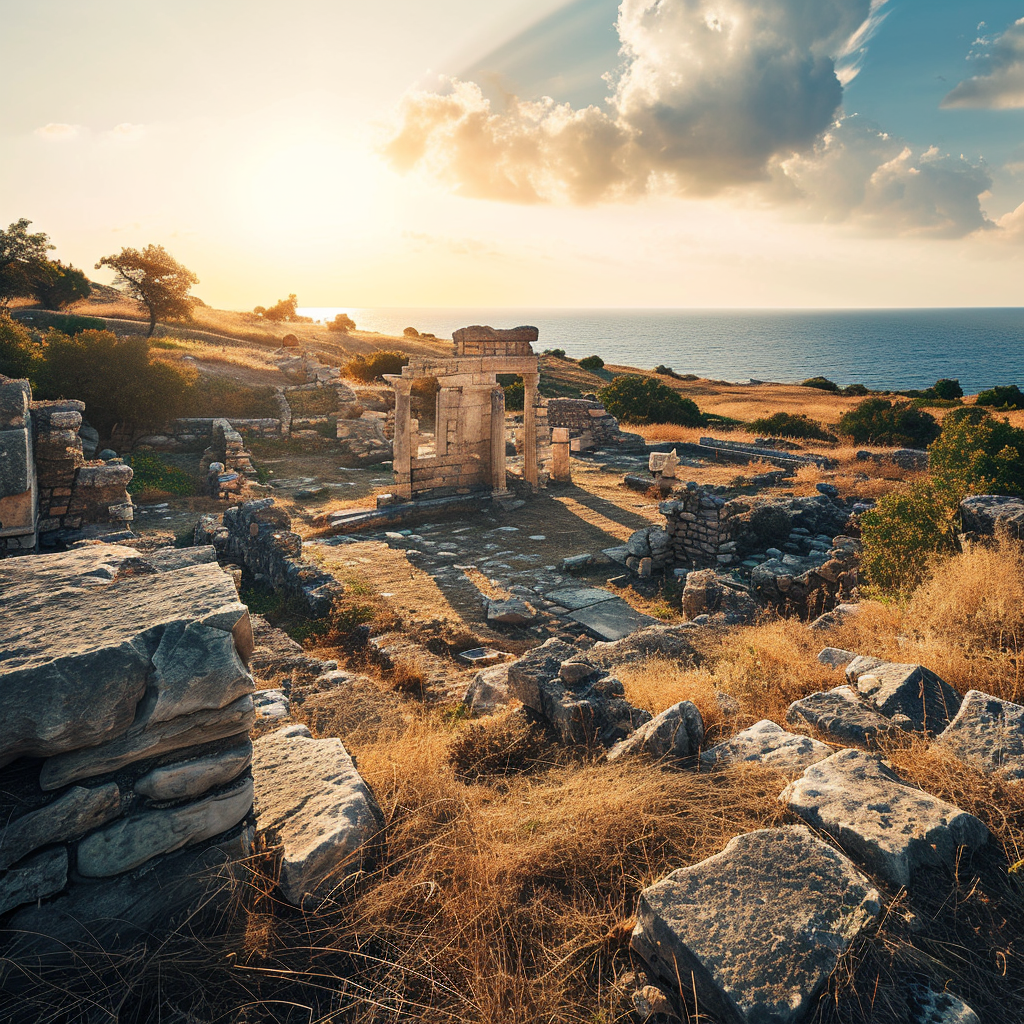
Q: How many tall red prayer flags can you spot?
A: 0